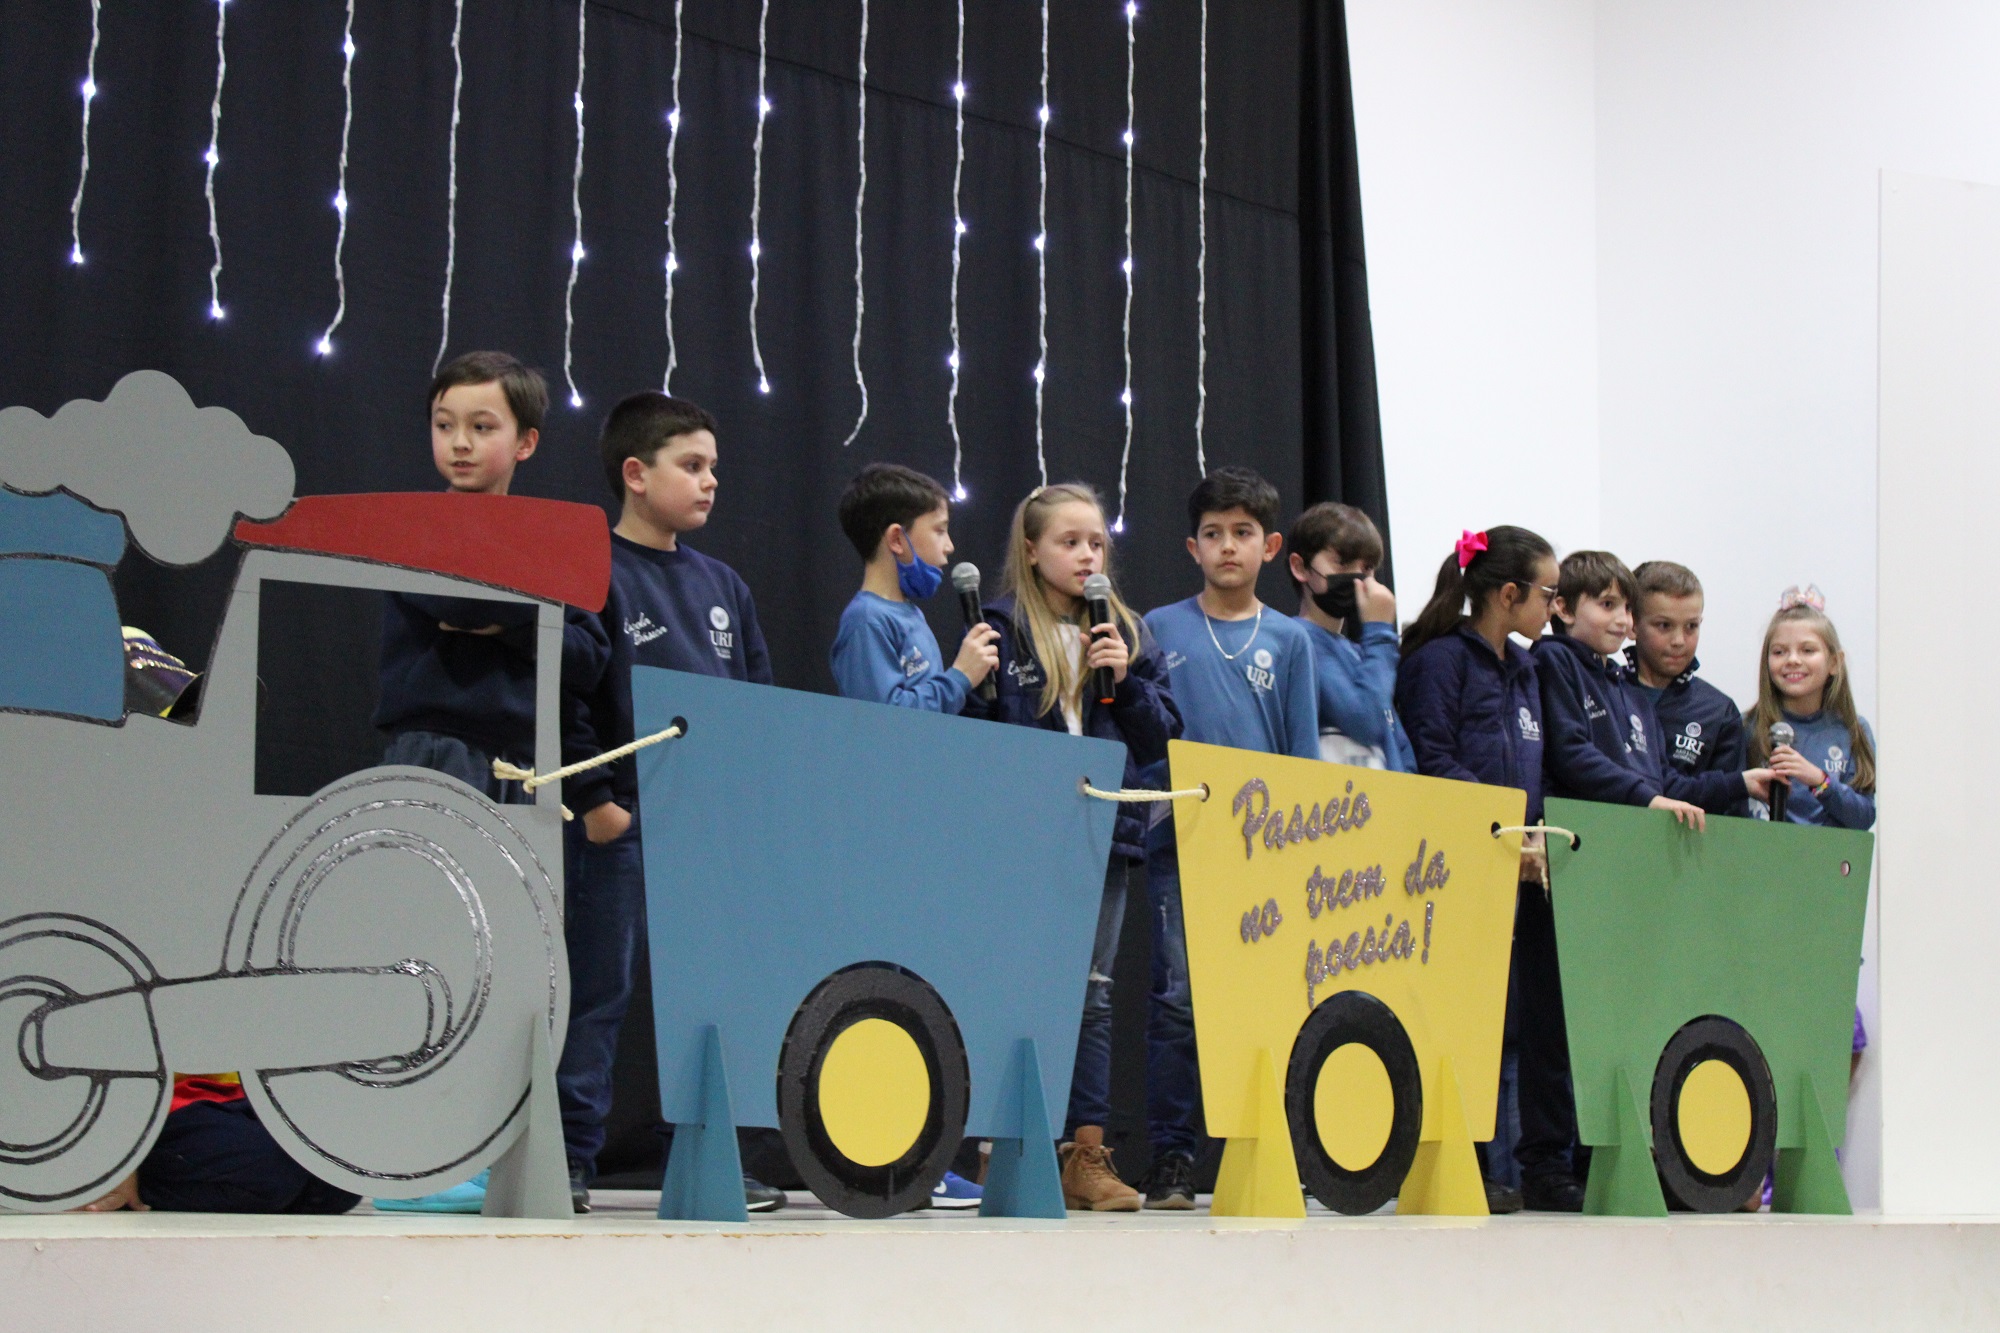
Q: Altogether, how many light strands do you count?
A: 12